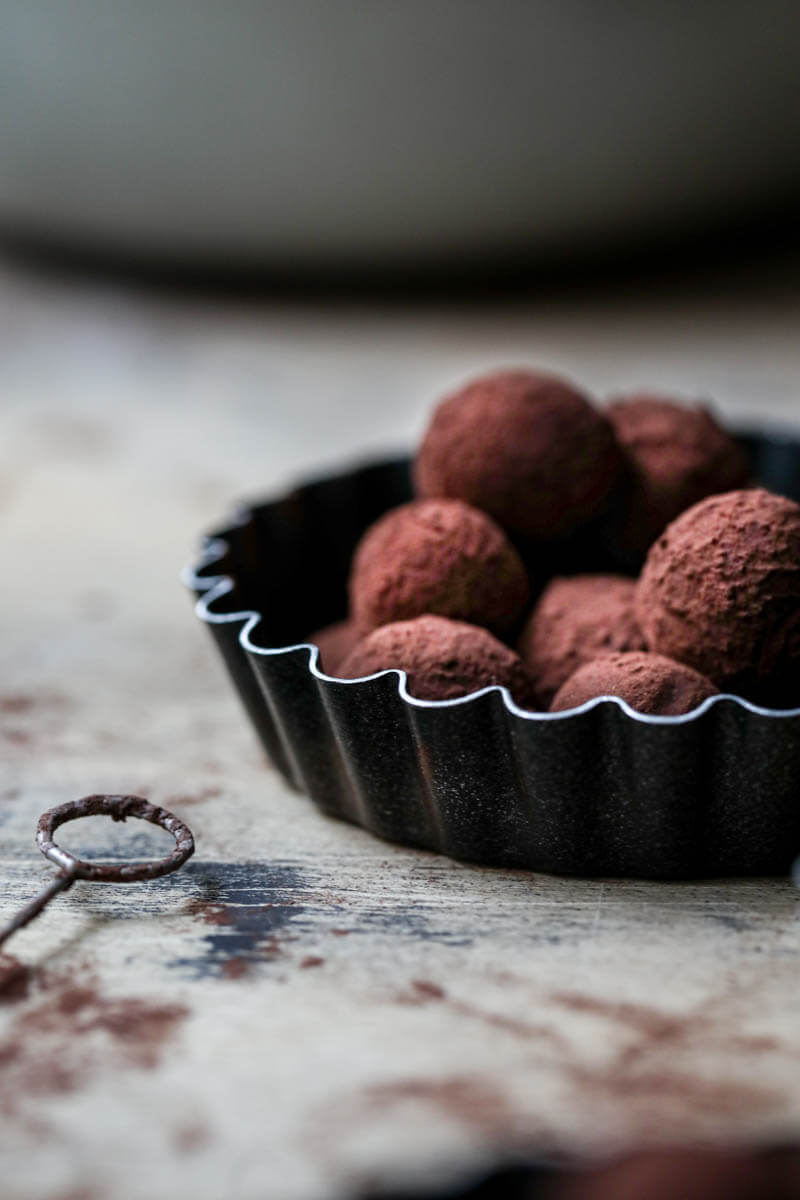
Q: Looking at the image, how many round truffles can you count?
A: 8